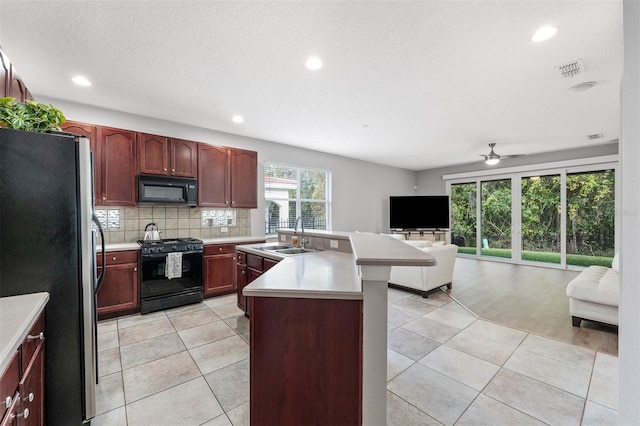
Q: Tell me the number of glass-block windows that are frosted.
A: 2